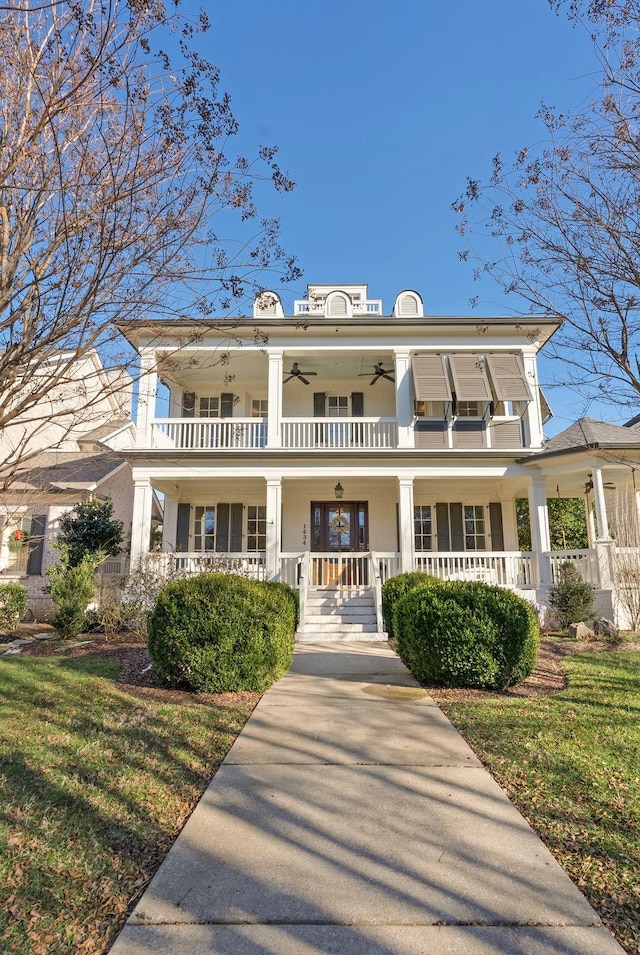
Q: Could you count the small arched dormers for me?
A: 3